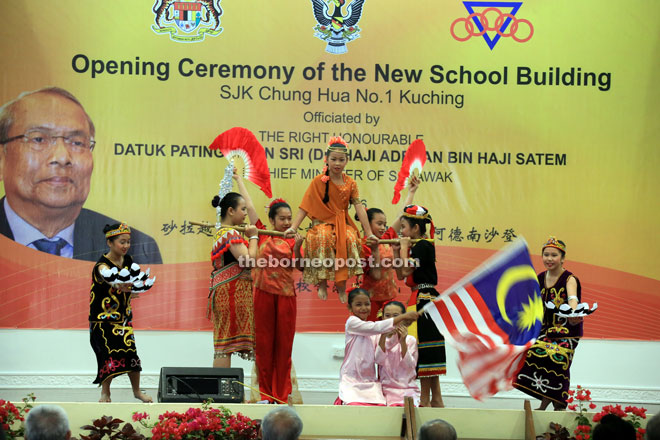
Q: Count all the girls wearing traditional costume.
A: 9